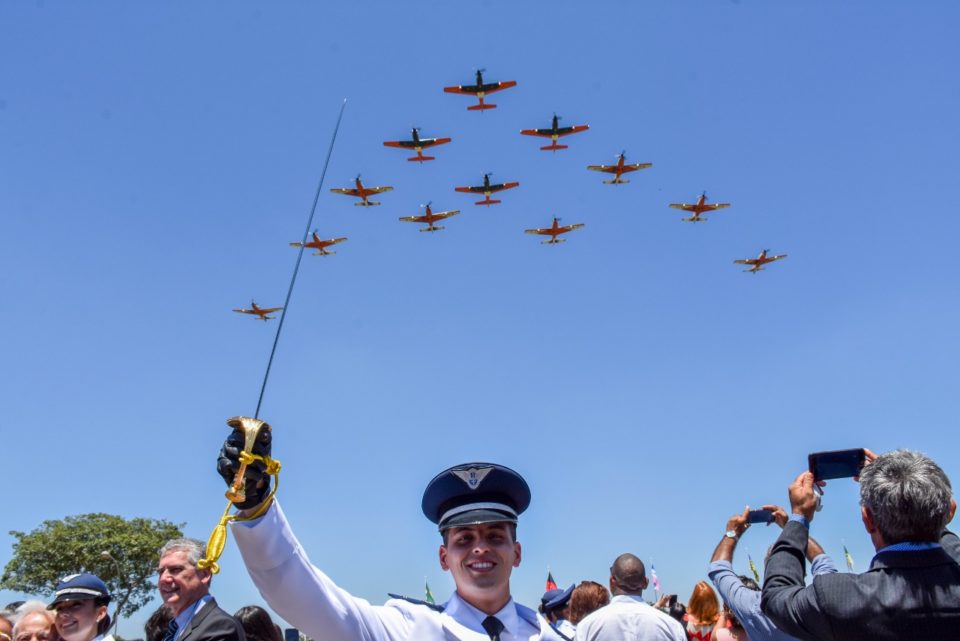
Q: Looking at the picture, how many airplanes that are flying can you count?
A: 12